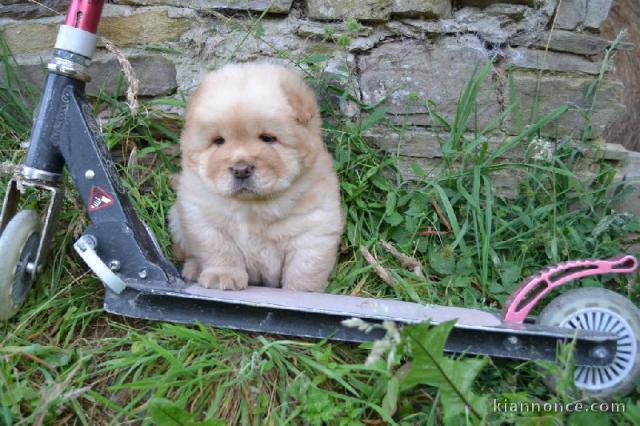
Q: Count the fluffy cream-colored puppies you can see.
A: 1